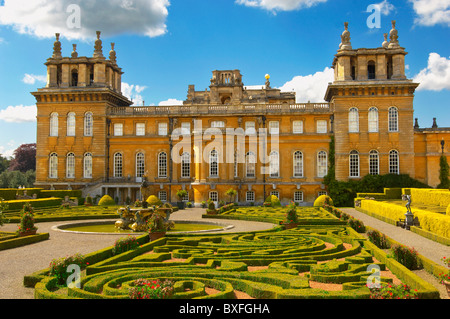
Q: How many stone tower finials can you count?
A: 7